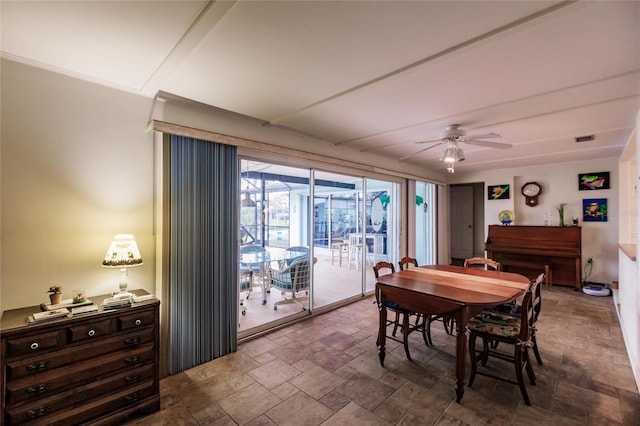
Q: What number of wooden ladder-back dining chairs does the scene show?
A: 5